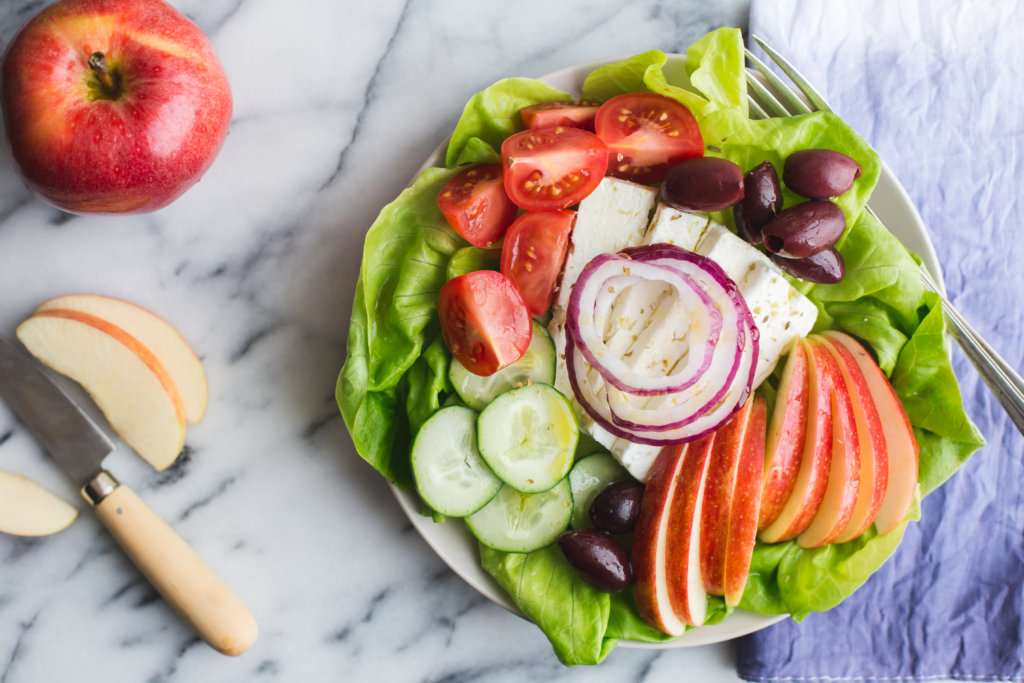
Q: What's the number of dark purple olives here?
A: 7